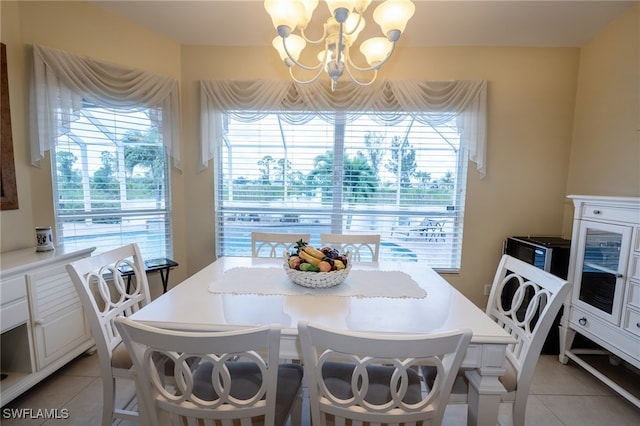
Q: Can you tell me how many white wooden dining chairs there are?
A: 6